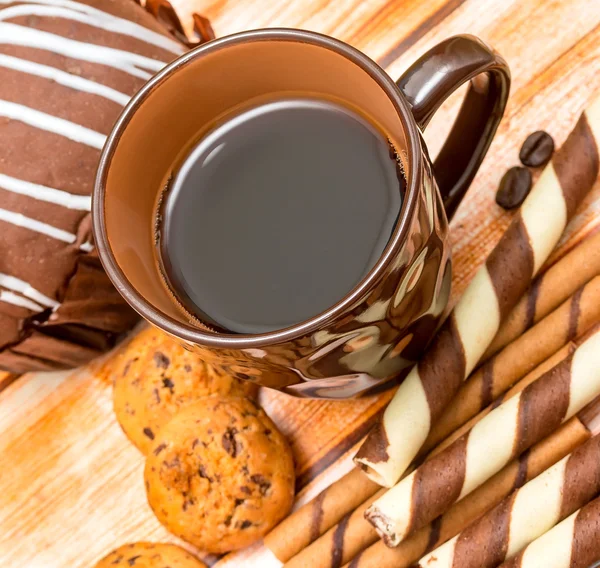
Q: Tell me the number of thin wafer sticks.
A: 4